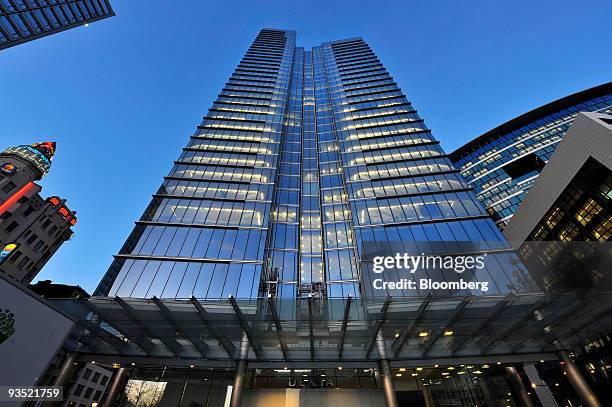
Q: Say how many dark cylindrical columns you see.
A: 6